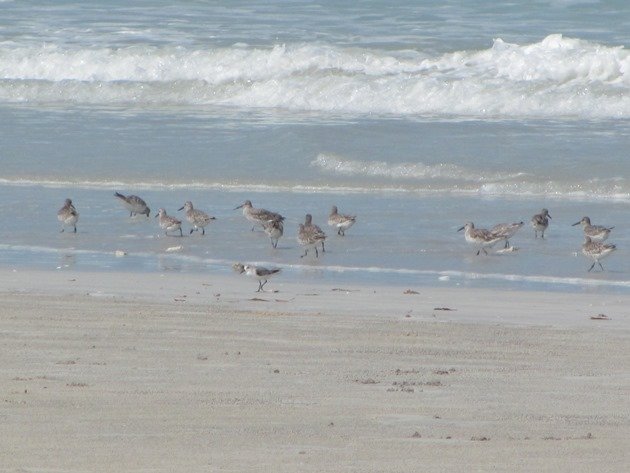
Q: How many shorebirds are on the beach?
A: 15